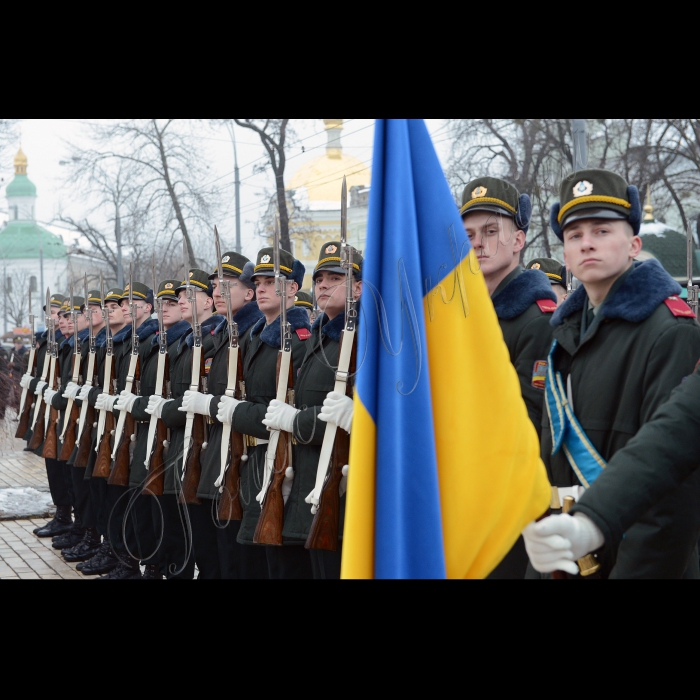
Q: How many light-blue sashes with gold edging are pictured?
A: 1